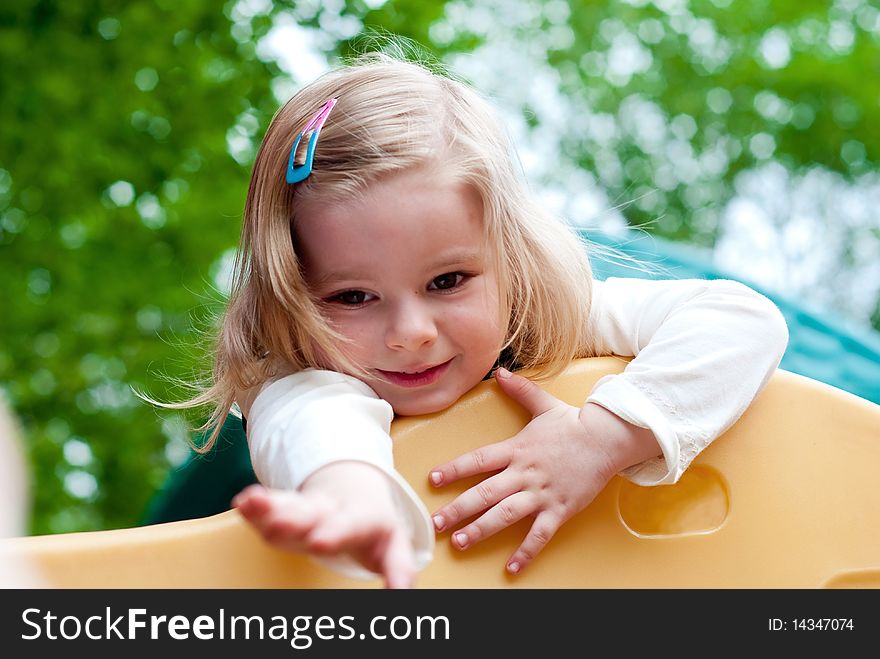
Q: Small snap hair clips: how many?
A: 1